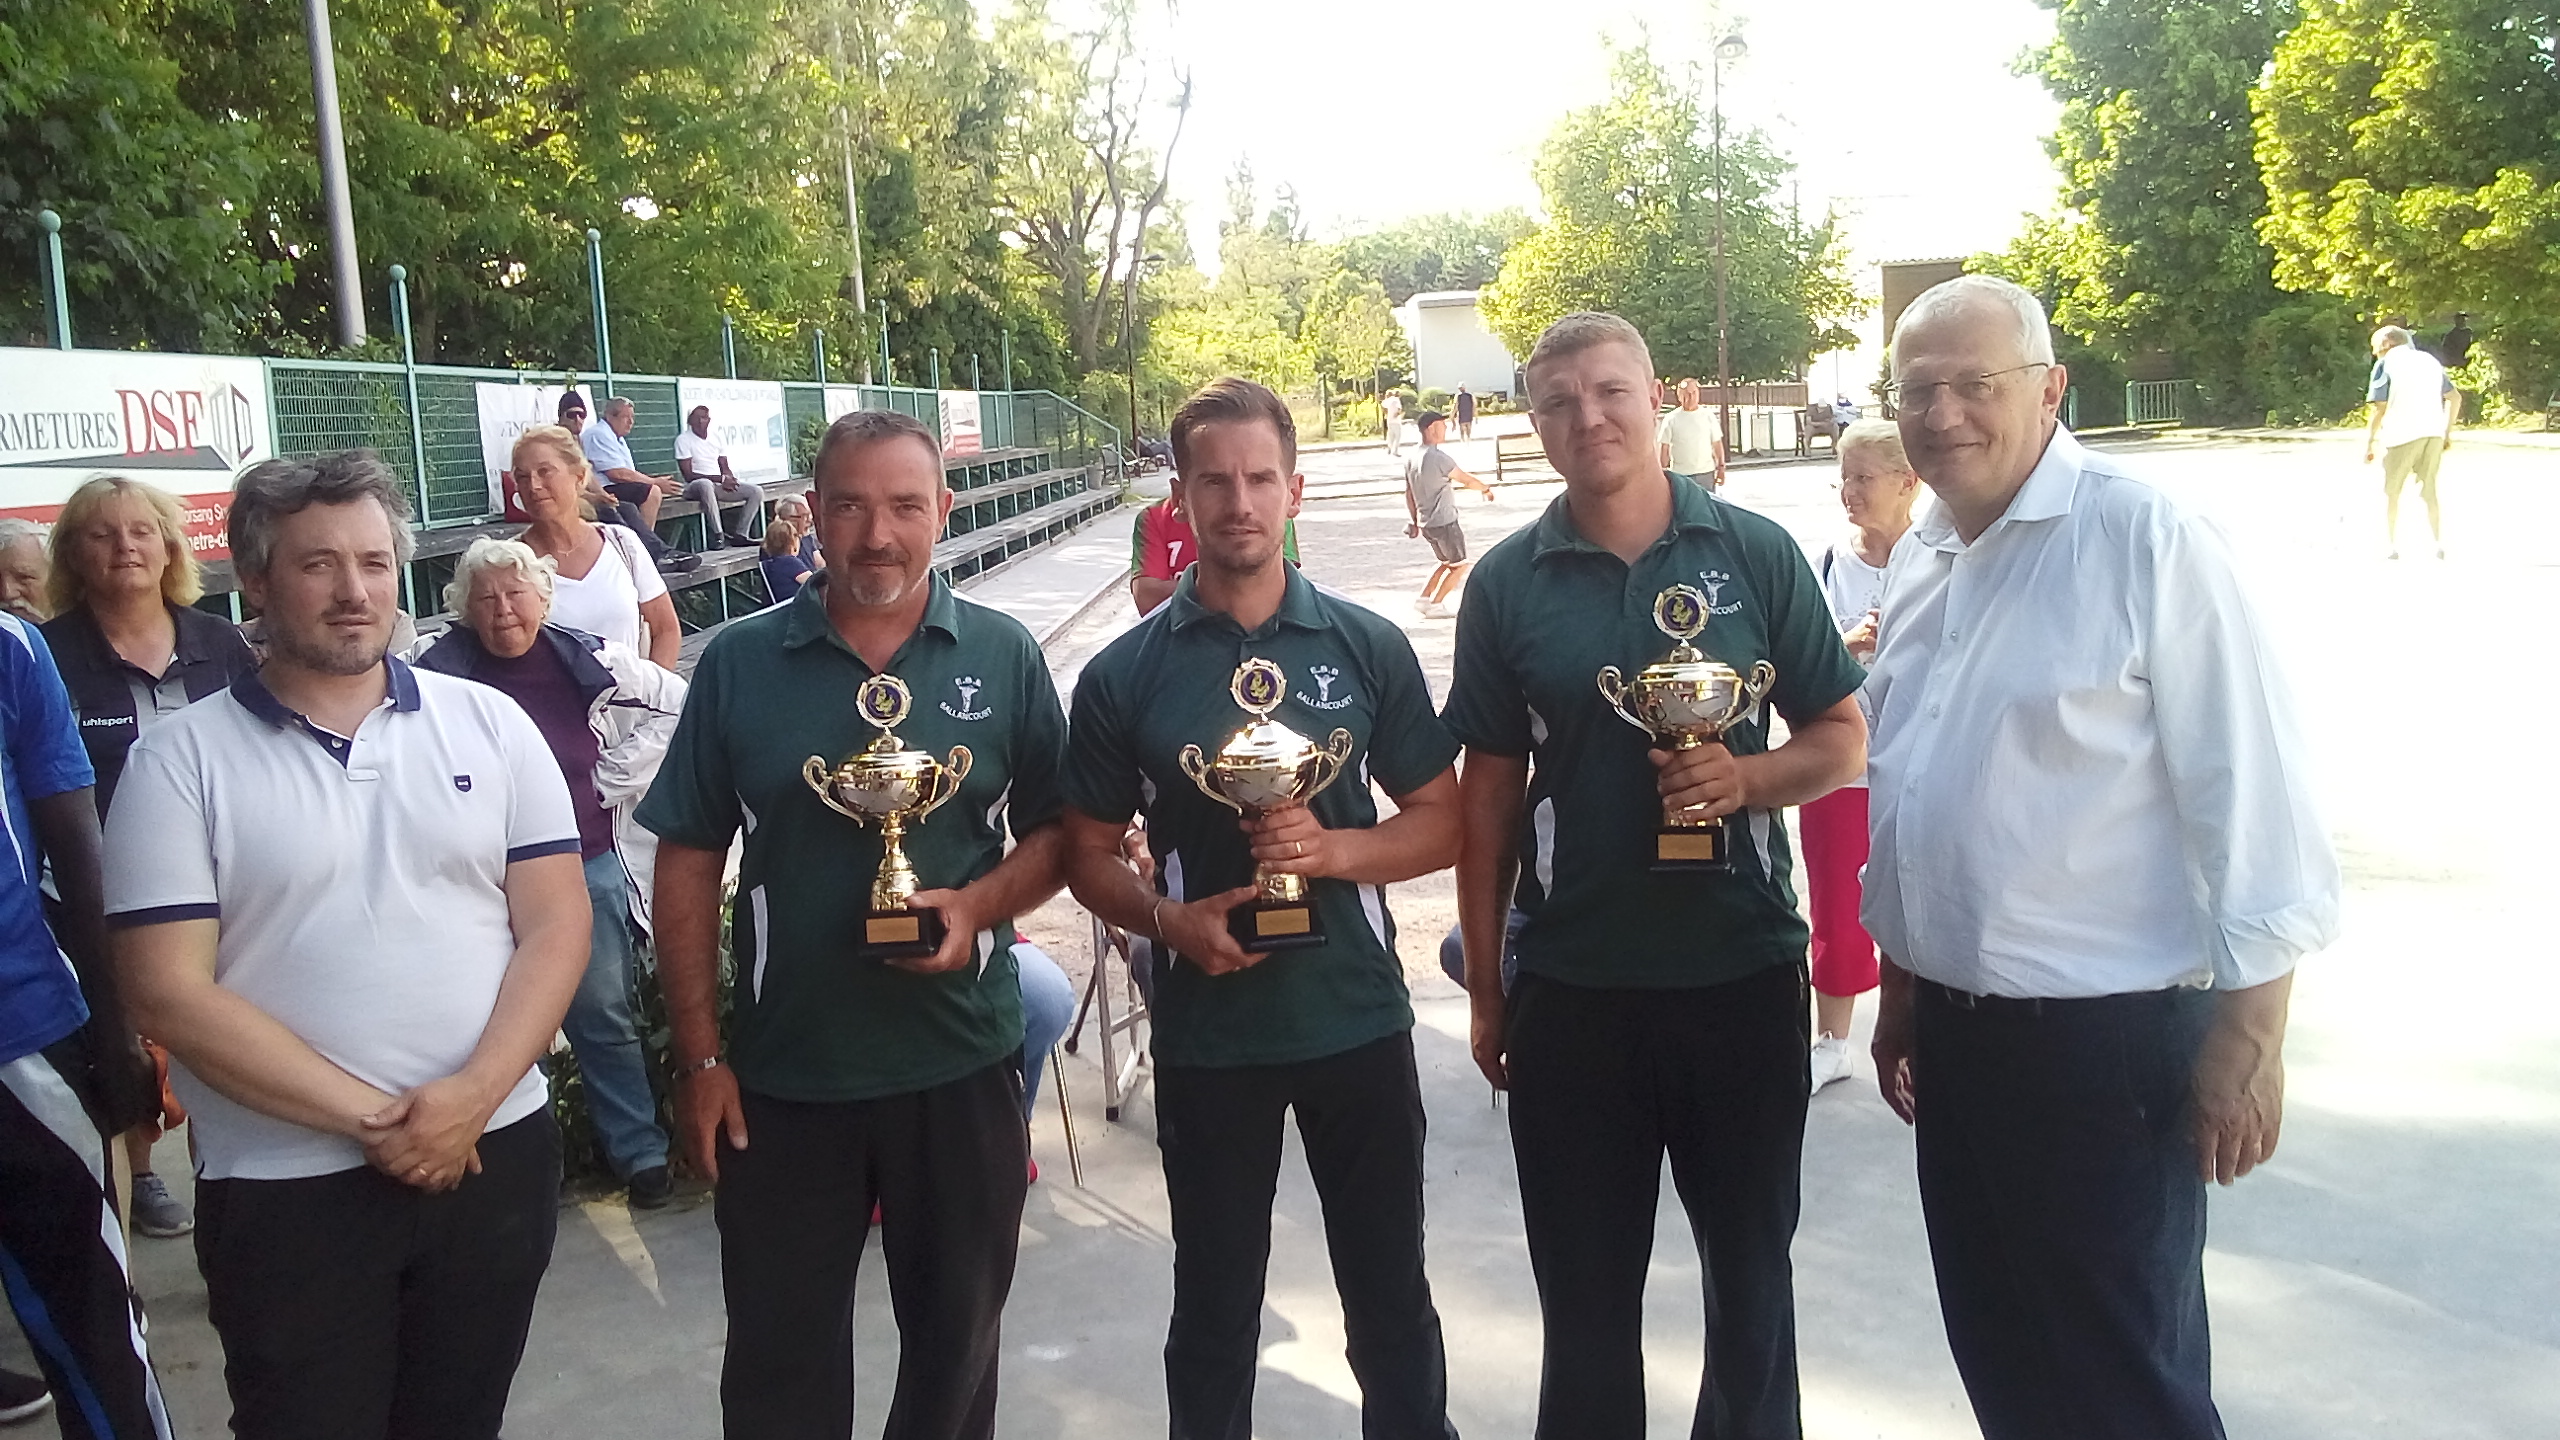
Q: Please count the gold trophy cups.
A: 3